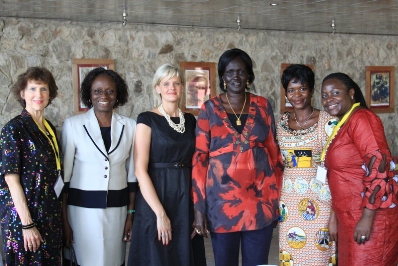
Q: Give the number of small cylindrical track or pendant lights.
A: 3